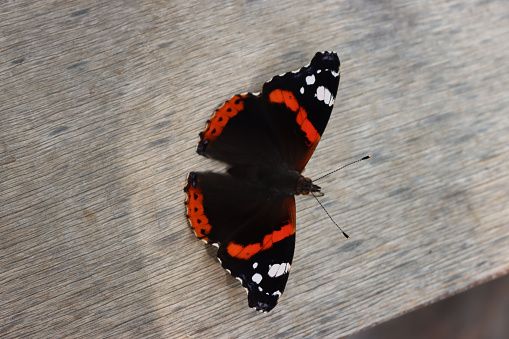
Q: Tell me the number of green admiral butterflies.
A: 0